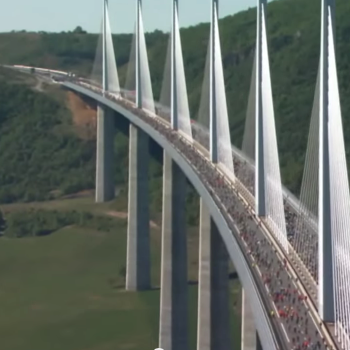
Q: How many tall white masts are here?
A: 6